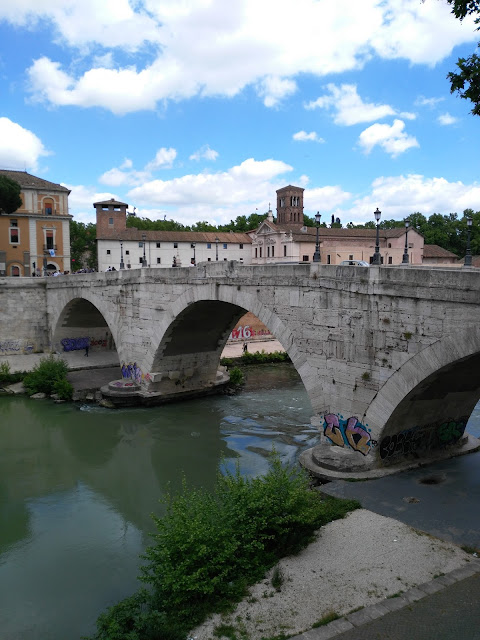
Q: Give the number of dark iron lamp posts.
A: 8